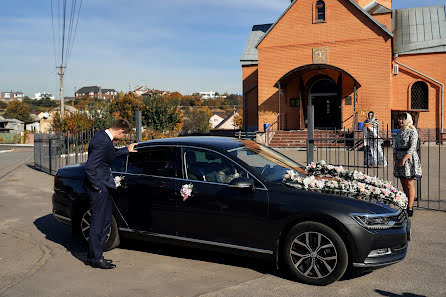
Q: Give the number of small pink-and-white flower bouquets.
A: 2